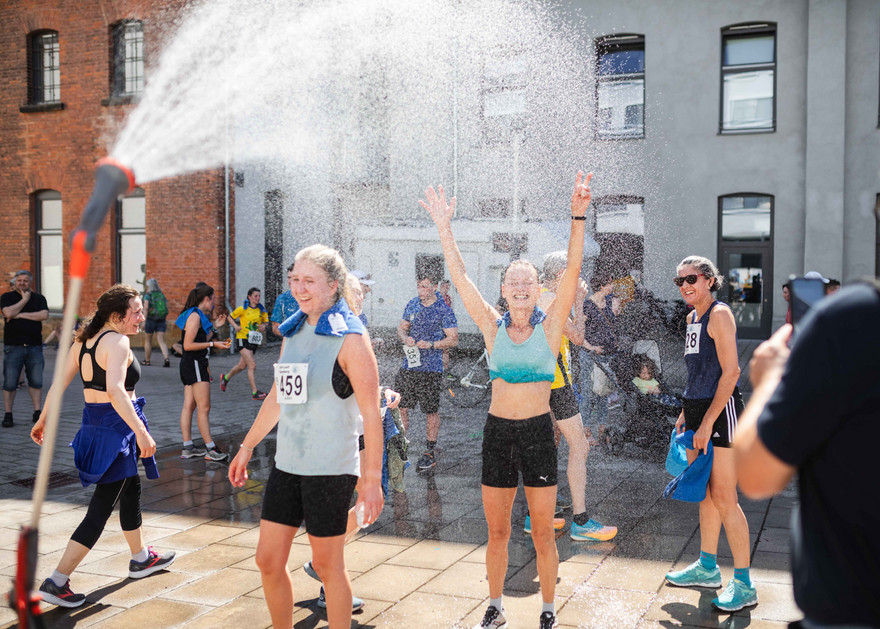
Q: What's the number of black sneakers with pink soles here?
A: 2